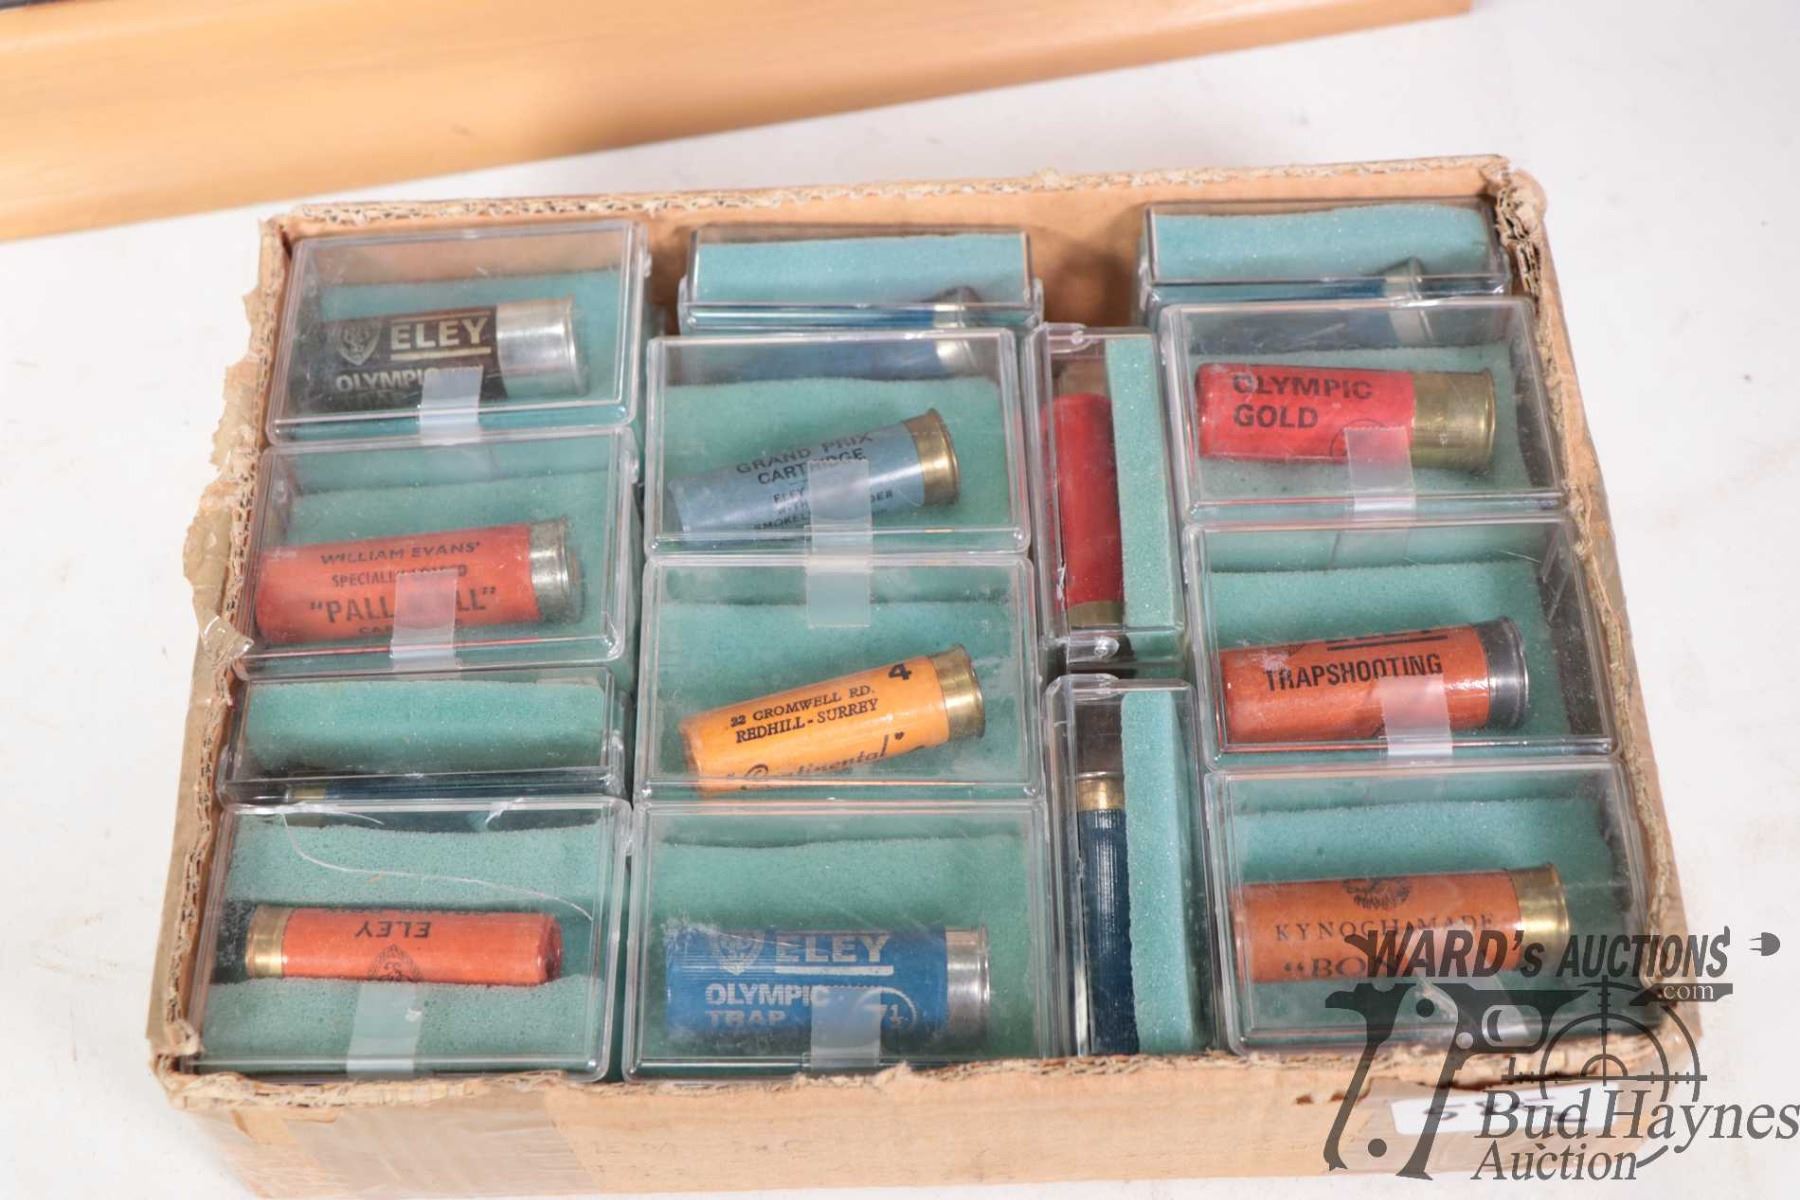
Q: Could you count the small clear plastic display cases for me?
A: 14